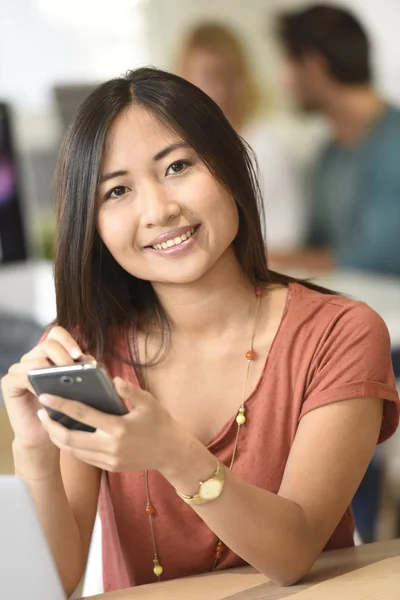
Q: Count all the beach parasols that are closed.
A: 0